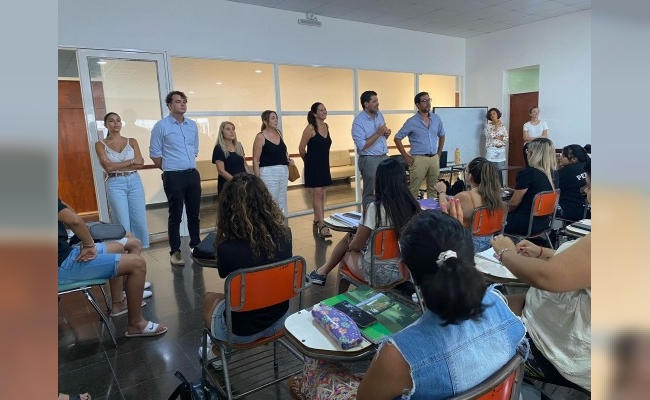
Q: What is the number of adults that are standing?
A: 9